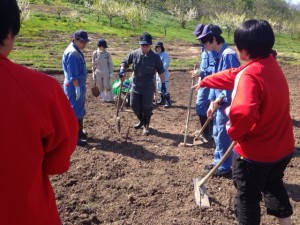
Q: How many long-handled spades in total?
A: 2